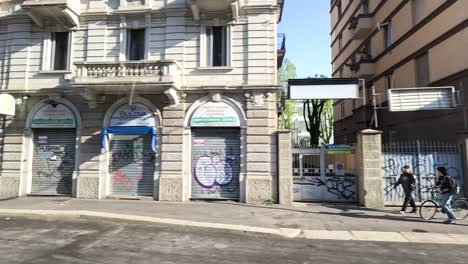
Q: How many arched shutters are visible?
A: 3